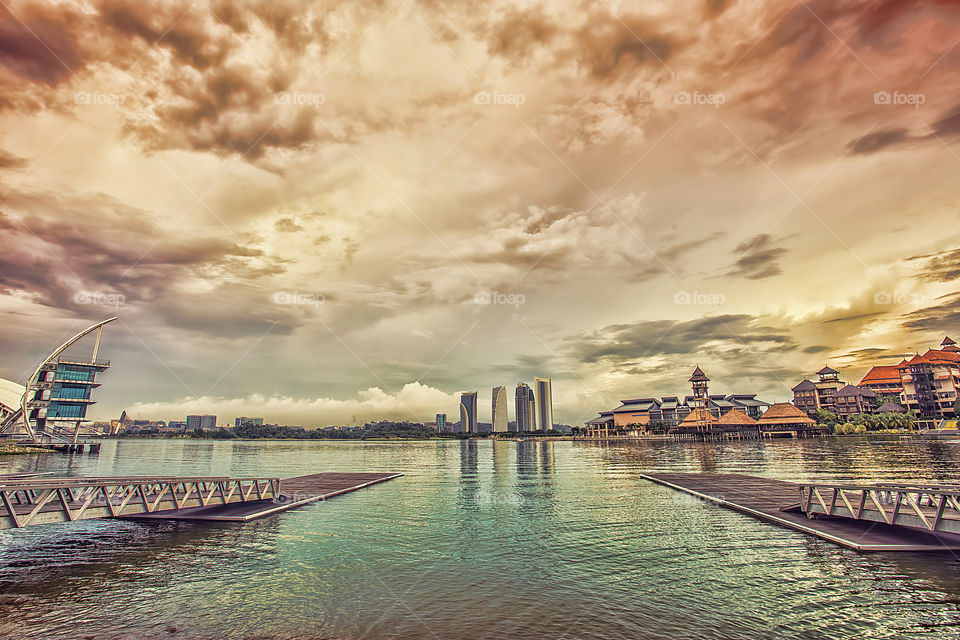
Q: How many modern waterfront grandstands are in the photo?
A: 1